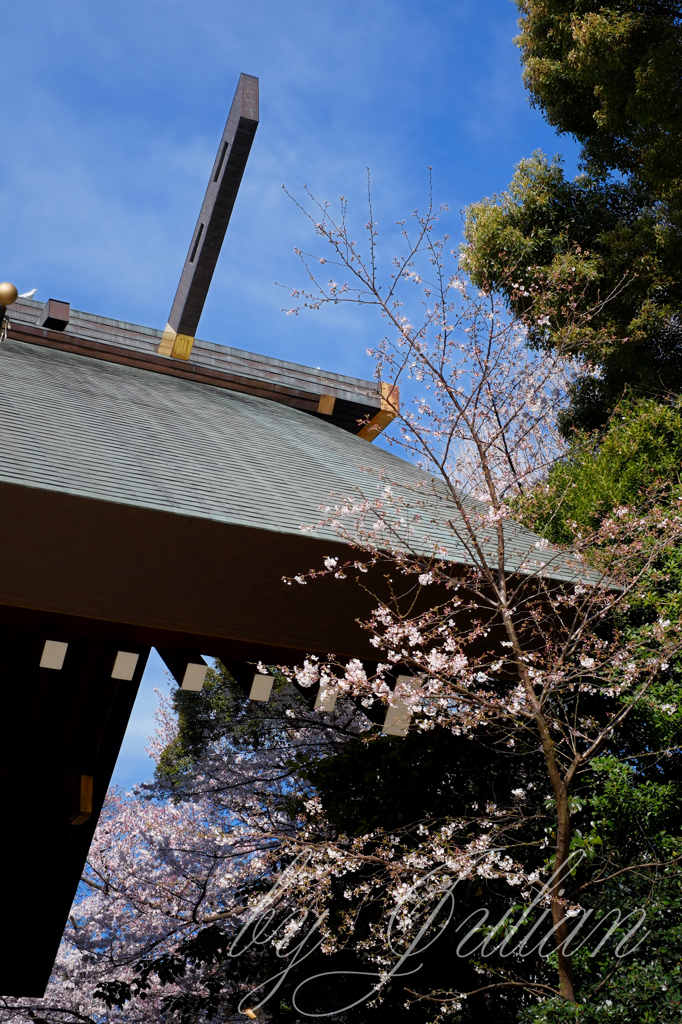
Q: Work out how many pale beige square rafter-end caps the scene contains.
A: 6